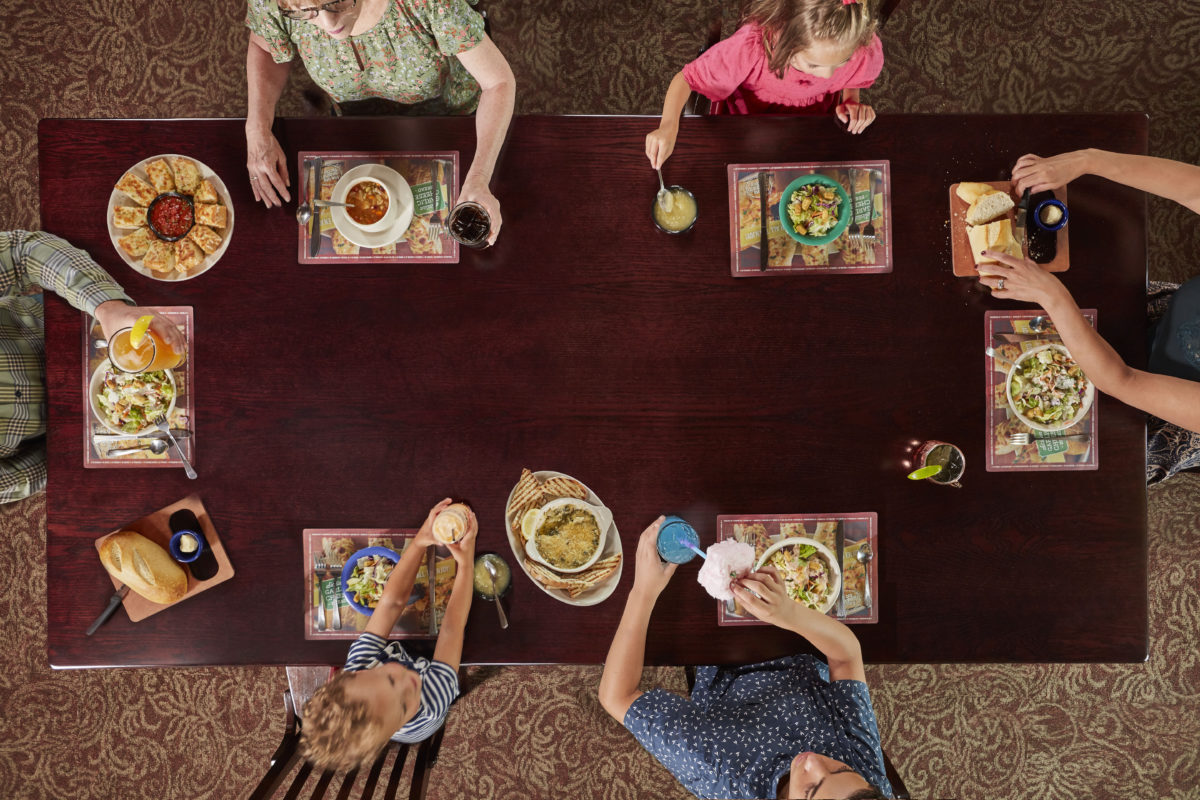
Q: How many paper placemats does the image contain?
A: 6